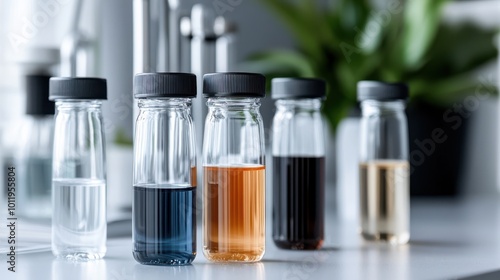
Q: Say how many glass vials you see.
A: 5